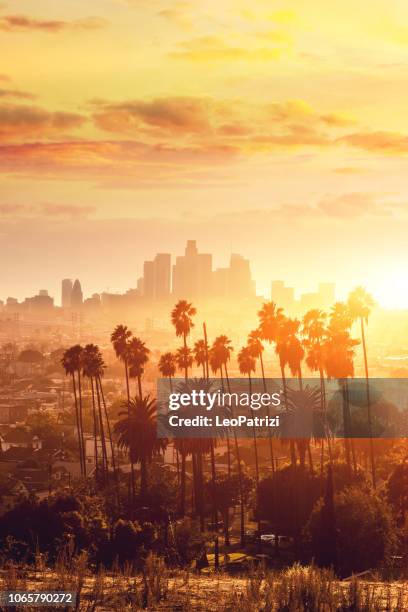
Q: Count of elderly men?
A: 0